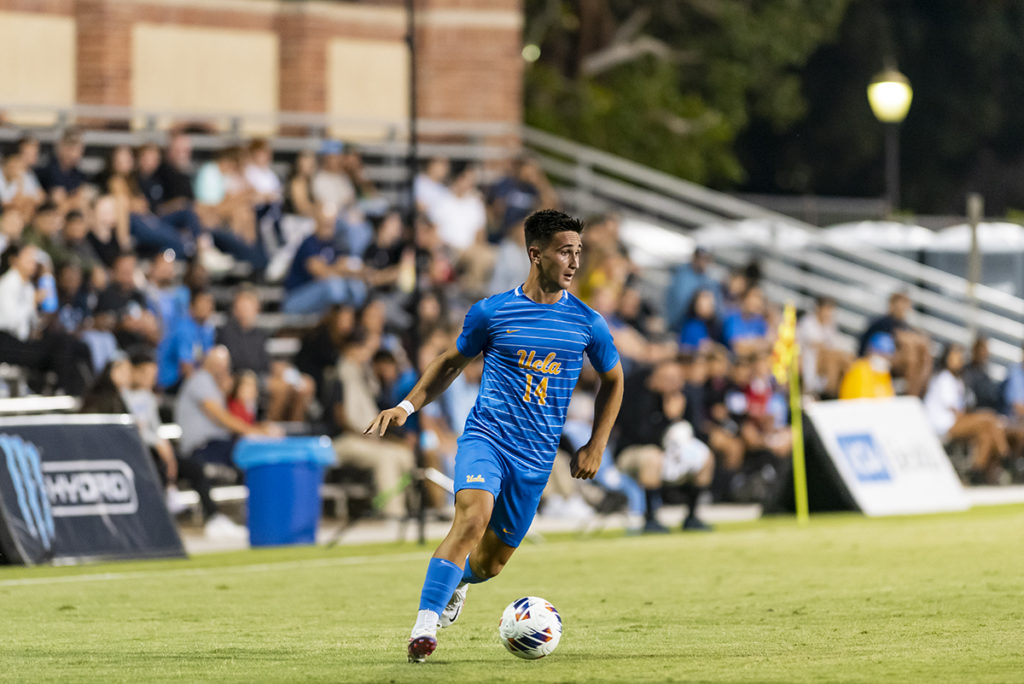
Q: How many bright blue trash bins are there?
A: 1